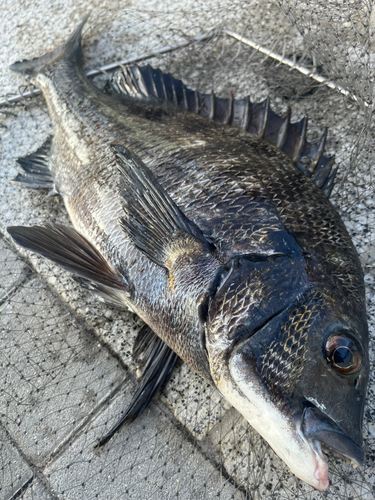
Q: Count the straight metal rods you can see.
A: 2